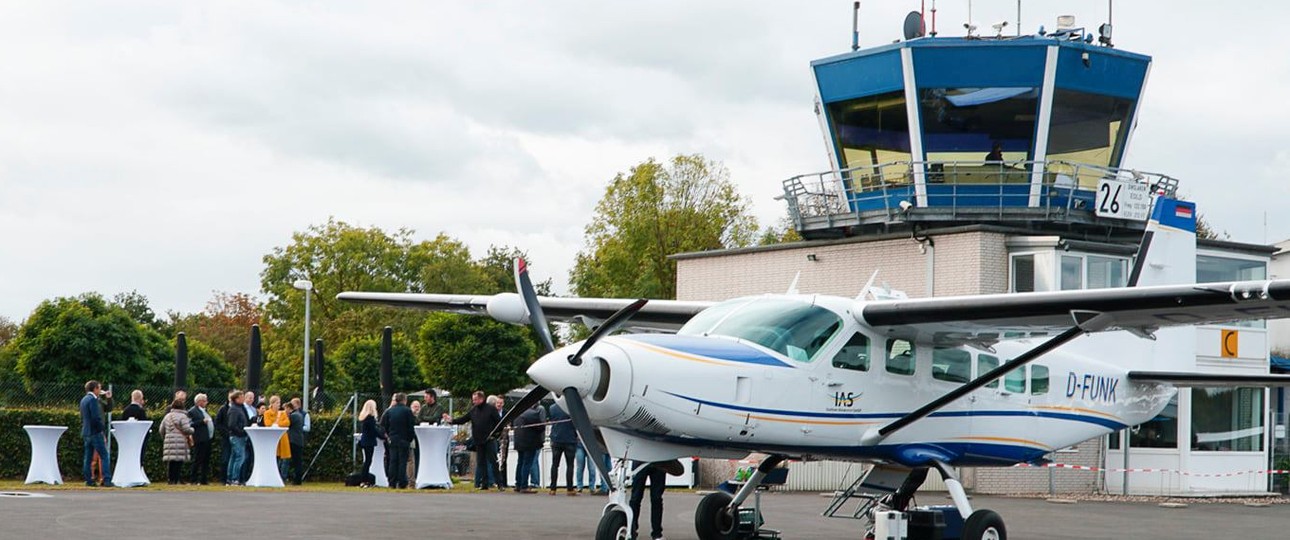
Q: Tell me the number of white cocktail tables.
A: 5